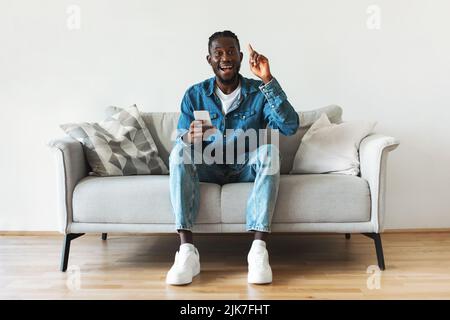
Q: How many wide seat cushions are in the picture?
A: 2